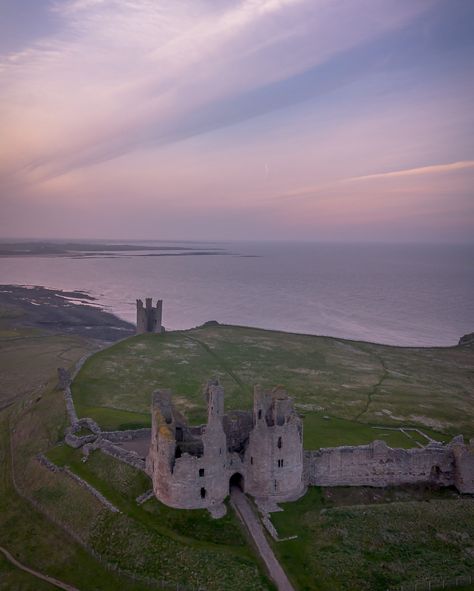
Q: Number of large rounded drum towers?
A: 2